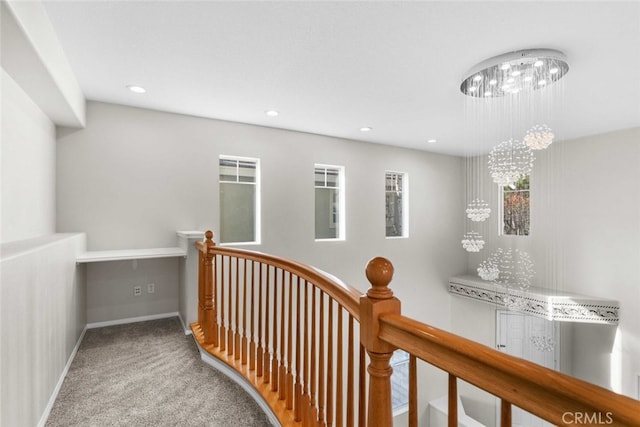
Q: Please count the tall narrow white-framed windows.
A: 4